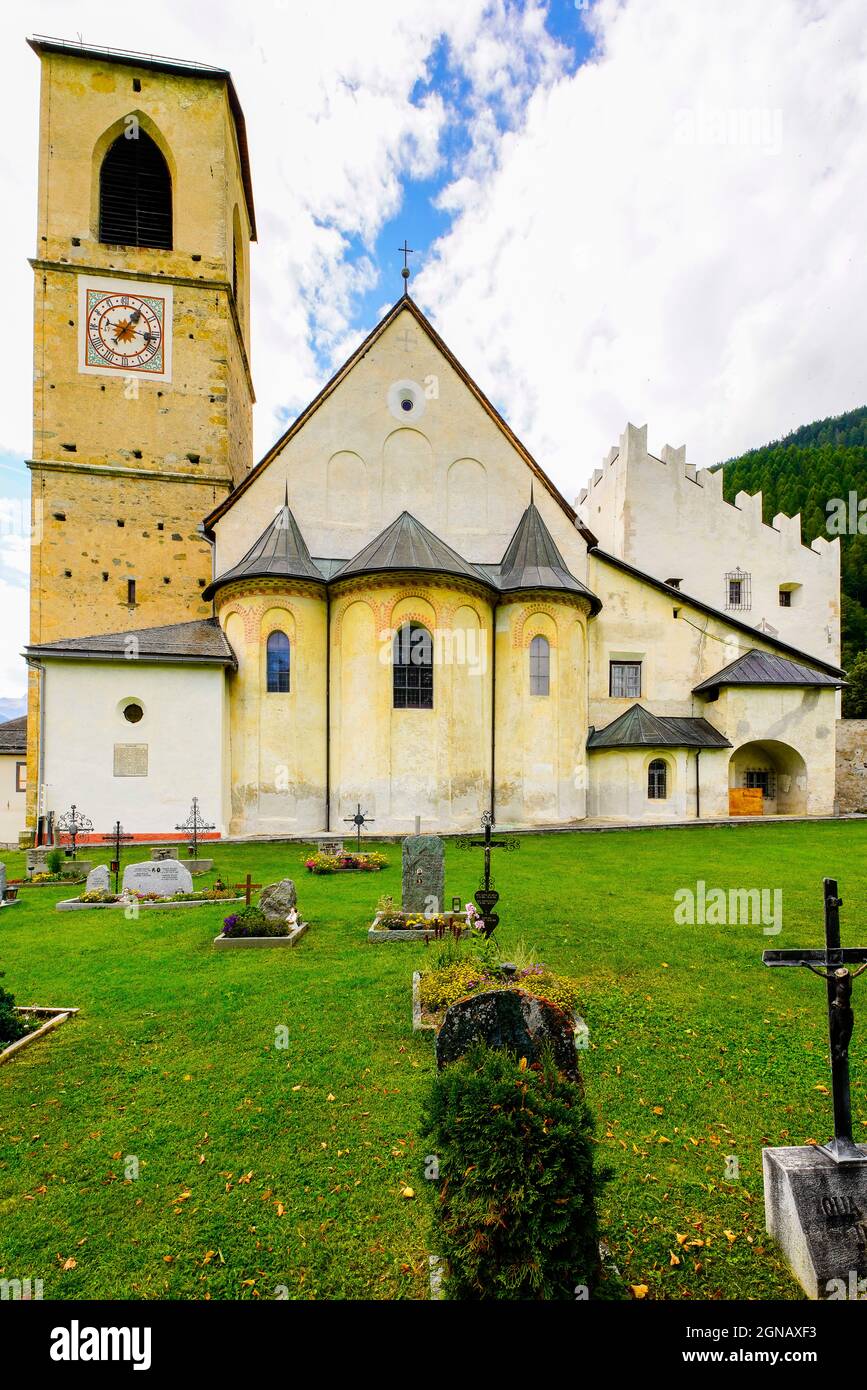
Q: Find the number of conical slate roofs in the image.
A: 3